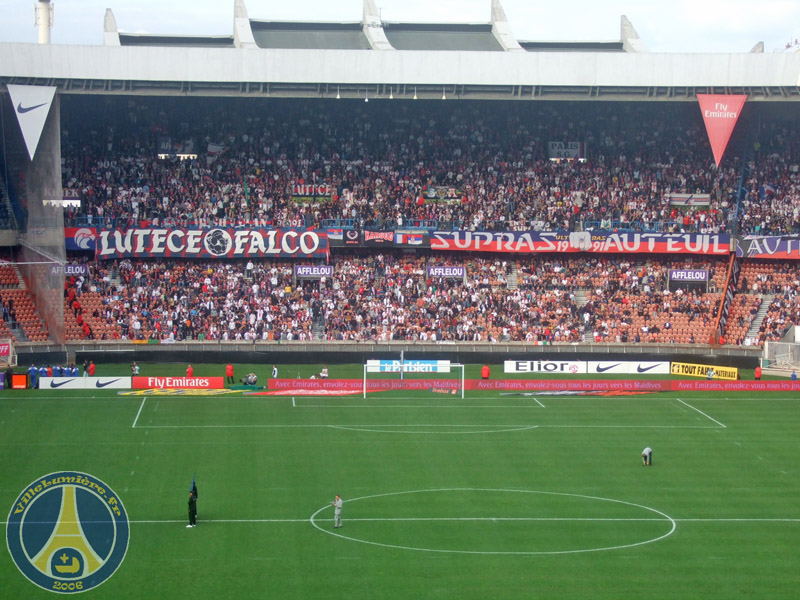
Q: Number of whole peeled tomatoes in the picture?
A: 0